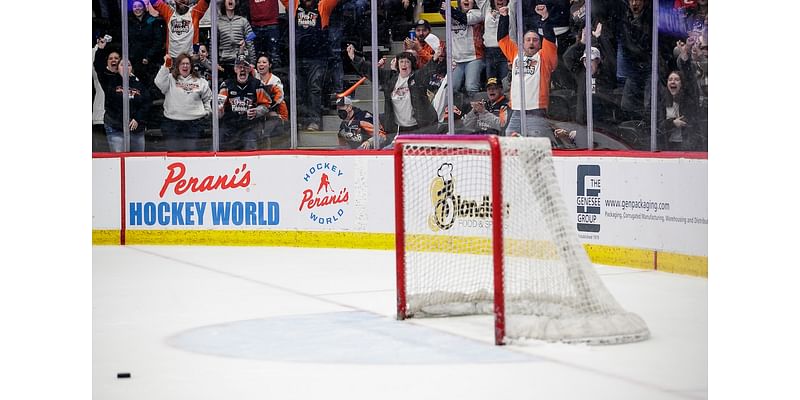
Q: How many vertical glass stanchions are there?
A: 8